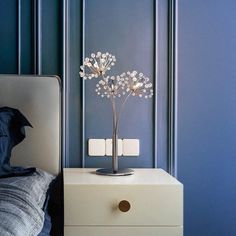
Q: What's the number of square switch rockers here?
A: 3